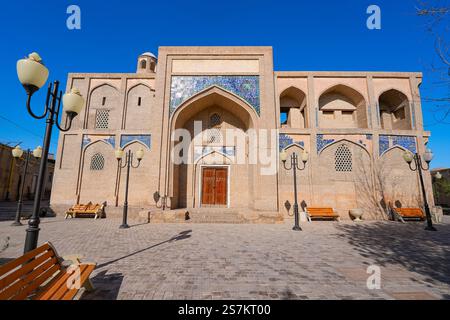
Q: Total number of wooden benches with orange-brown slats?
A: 4